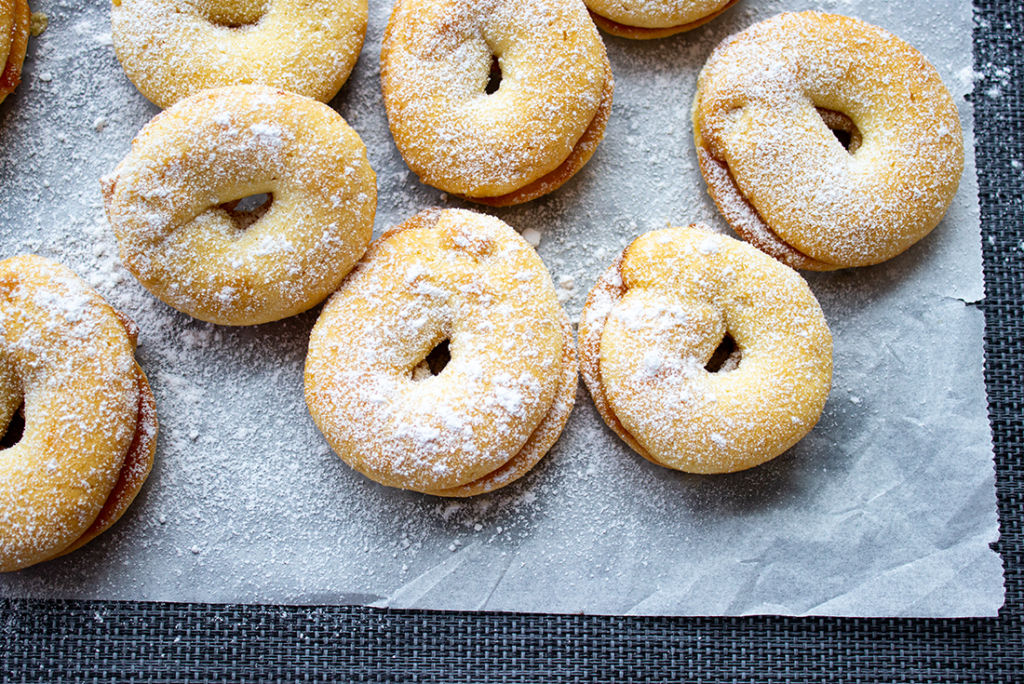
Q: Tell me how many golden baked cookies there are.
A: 9